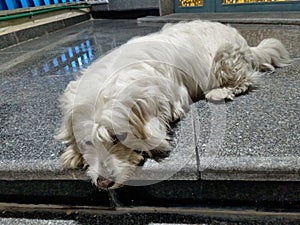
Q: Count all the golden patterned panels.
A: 2